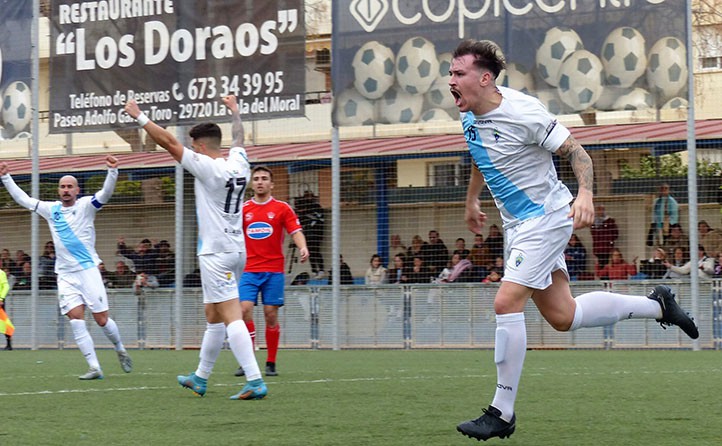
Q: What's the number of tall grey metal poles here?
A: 4